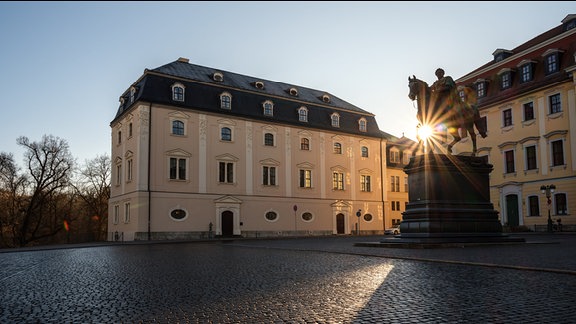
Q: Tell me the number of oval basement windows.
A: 4